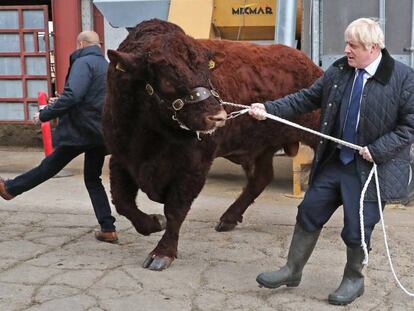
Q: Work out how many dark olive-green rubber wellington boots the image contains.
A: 2